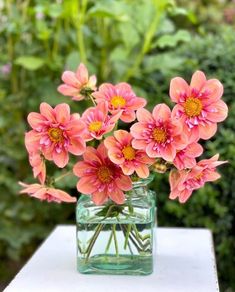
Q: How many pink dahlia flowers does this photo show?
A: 12